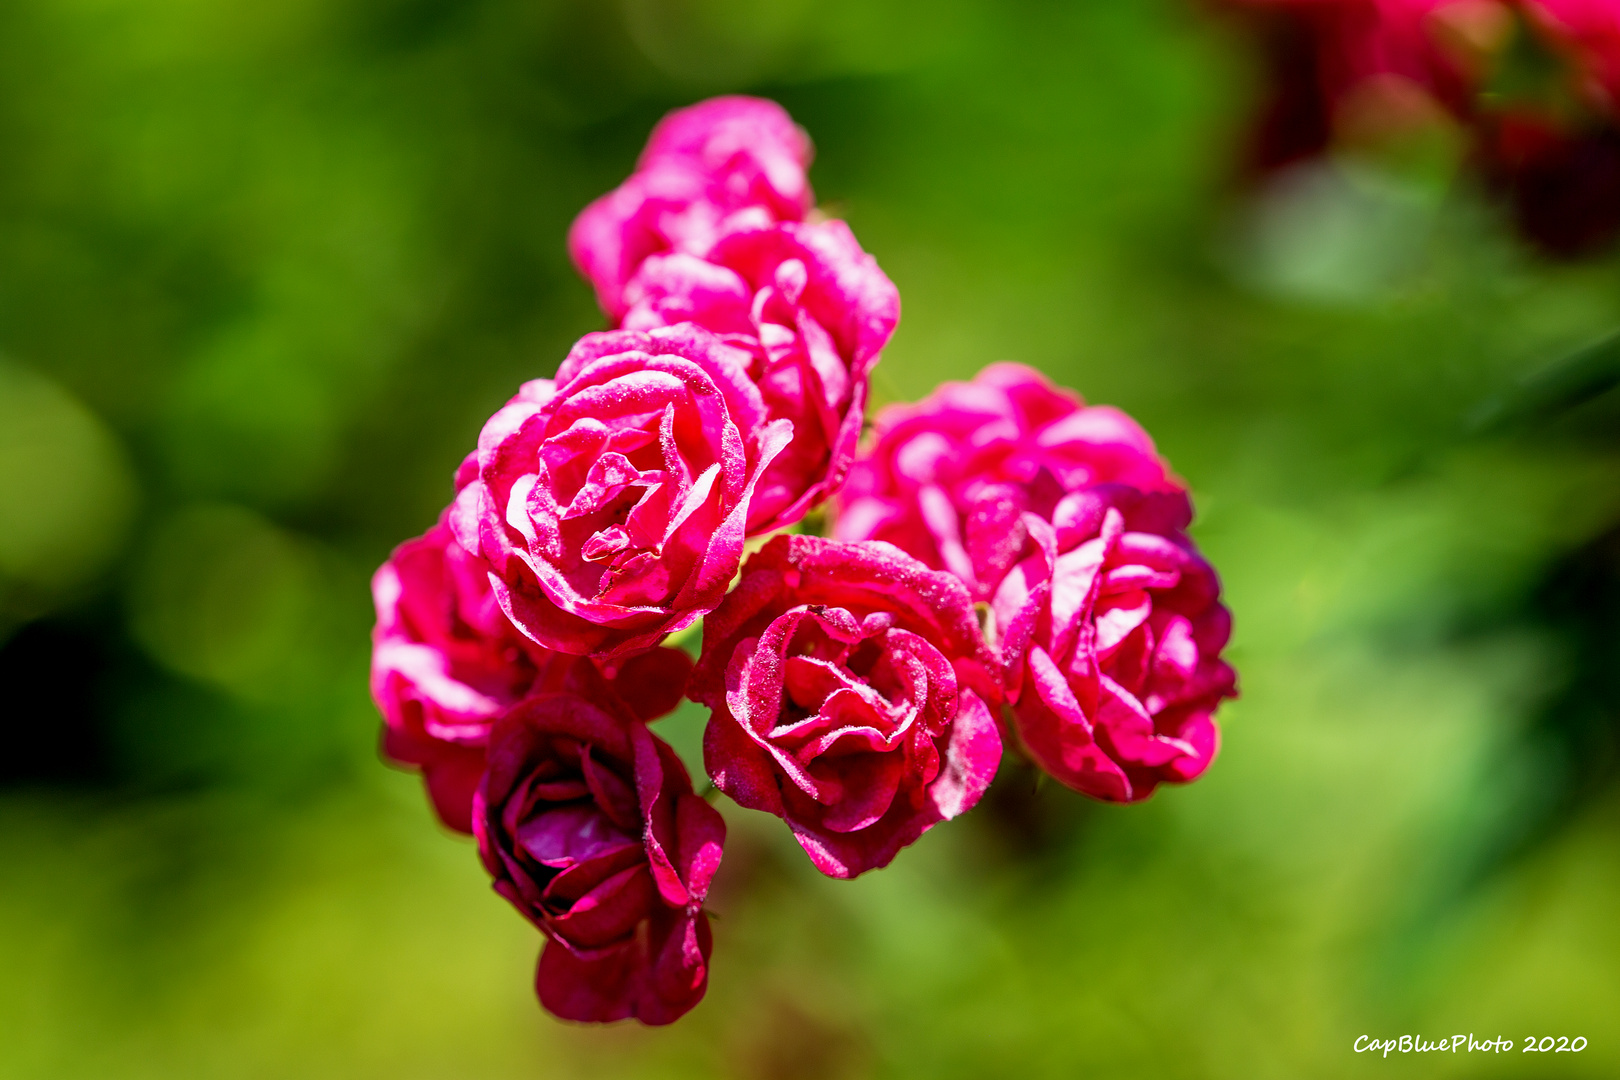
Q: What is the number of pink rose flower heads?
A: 8